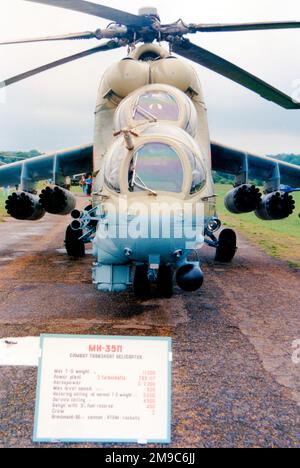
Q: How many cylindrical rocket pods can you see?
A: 4